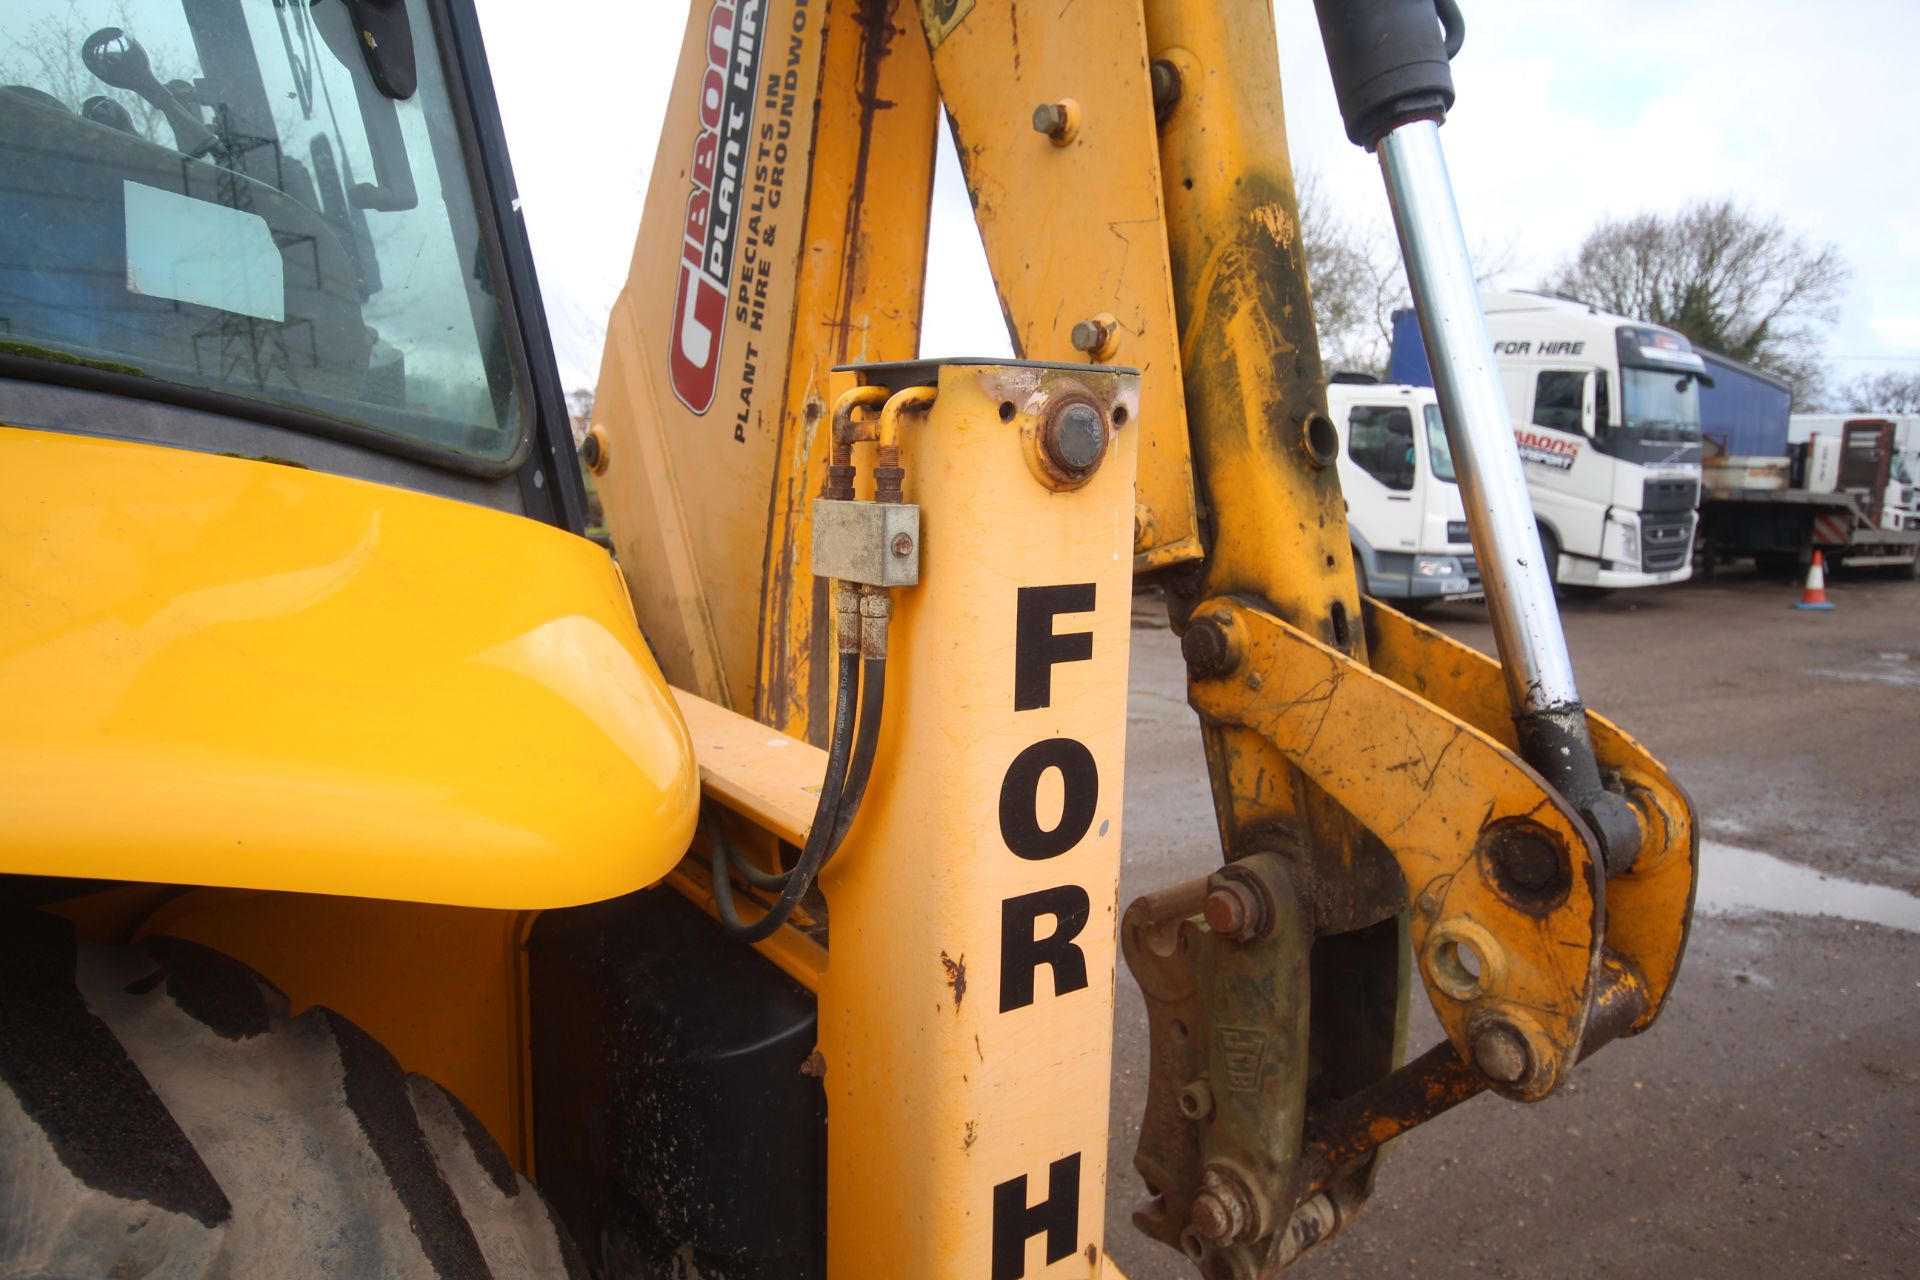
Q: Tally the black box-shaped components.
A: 1